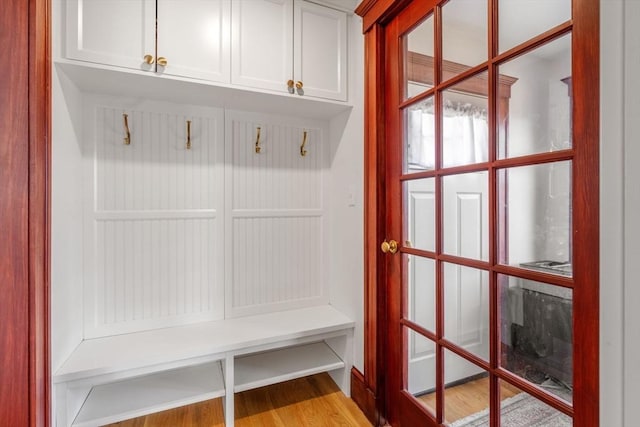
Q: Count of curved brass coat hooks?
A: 4